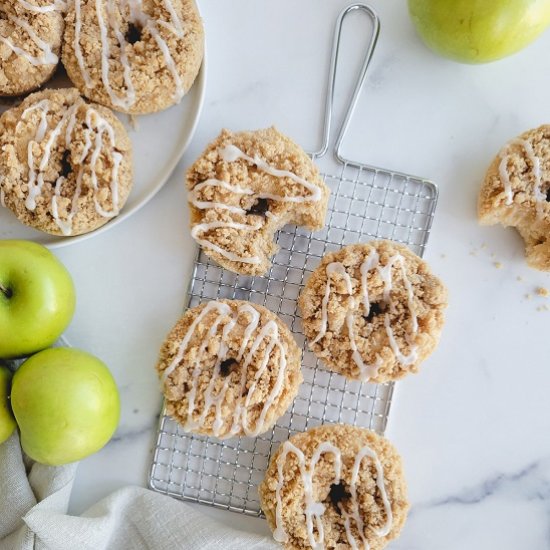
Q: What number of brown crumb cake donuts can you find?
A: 8